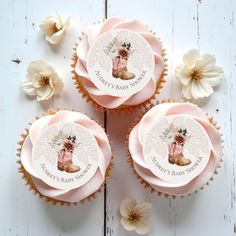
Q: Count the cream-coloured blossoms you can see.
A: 4